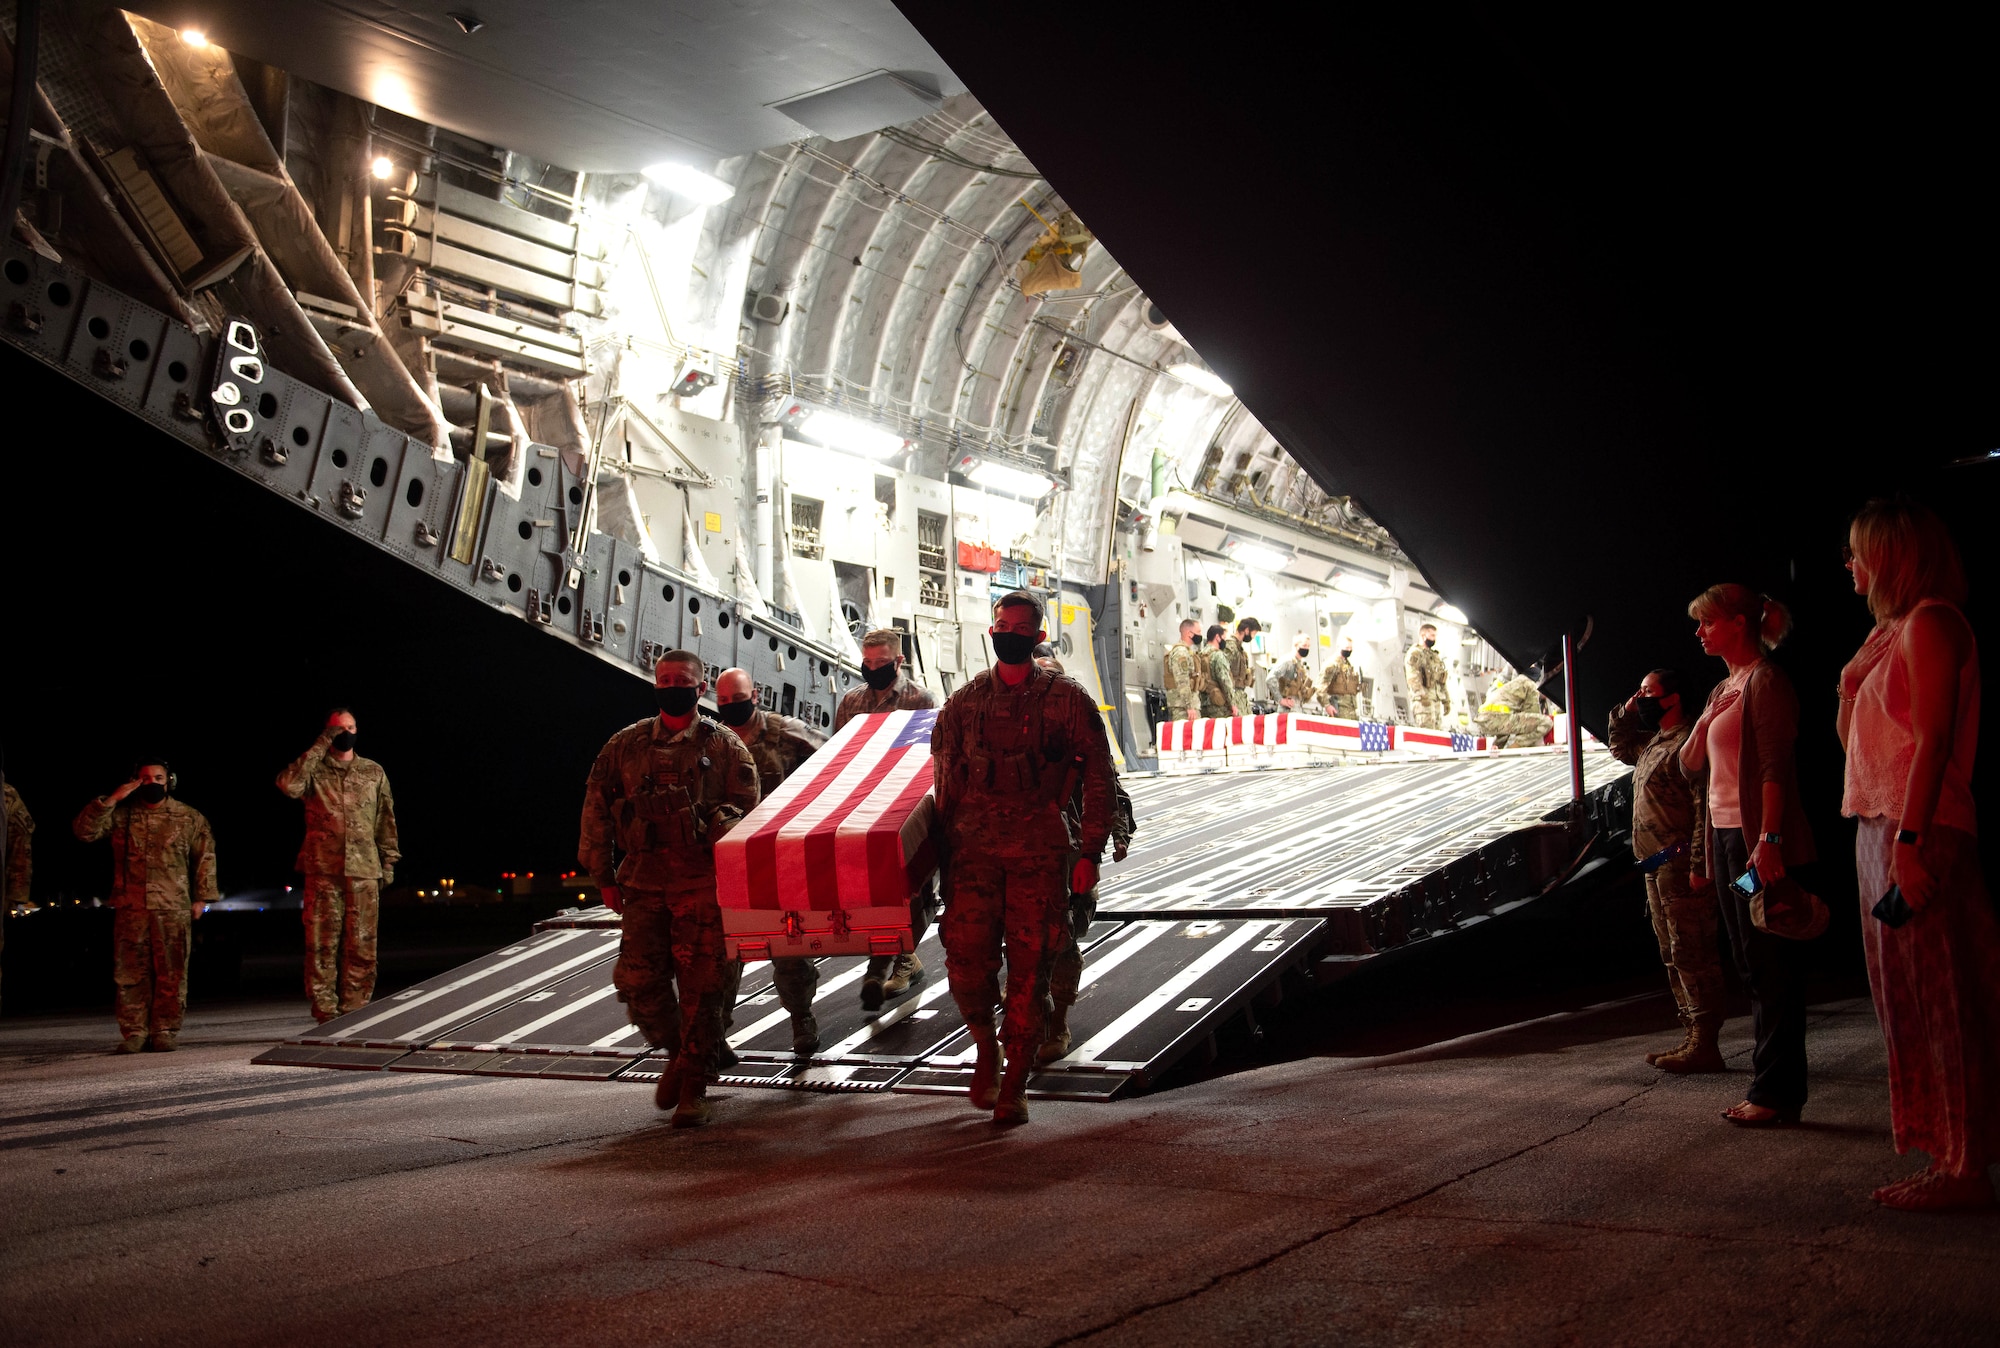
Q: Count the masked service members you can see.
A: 13